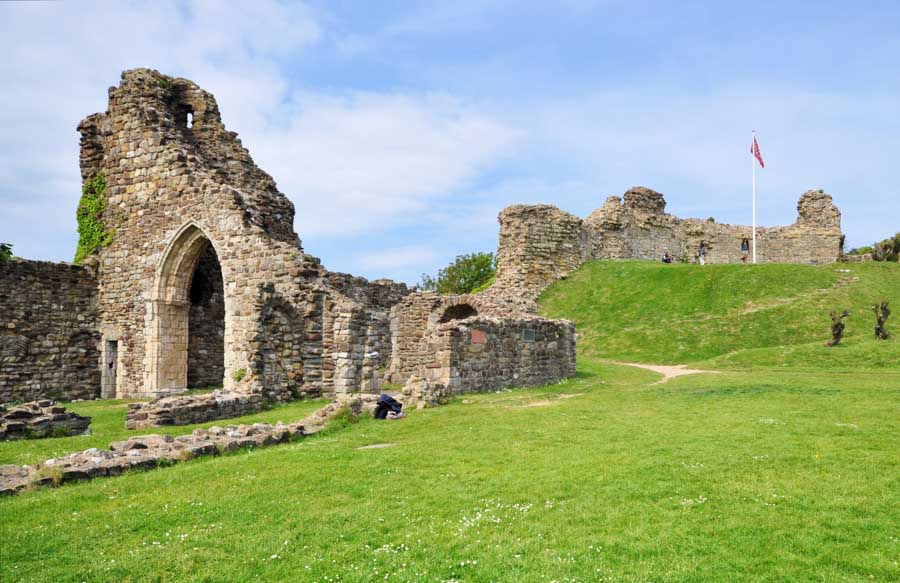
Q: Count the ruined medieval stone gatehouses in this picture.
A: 1